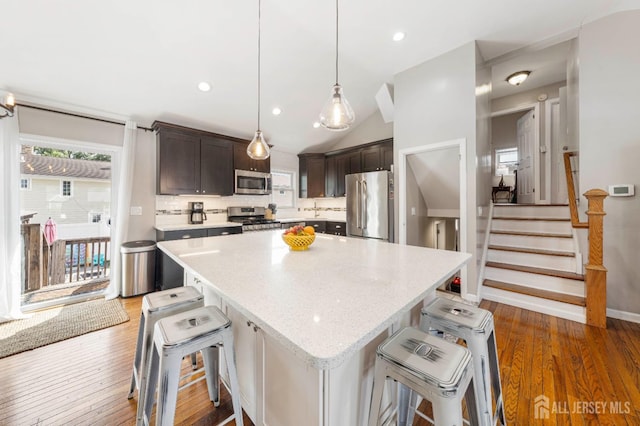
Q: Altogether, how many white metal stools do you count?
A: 4